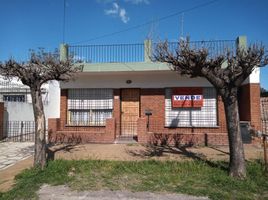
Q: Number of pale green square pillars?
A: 3